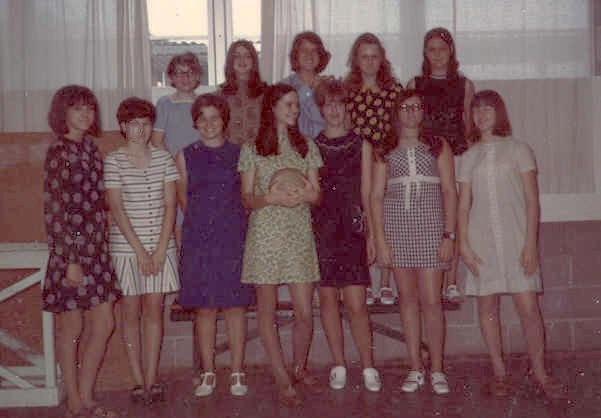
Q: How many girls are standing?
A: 12